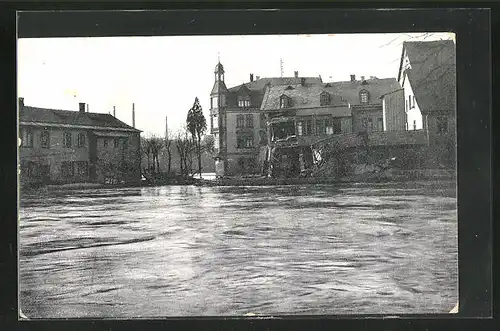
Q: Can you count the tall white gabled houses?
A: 1